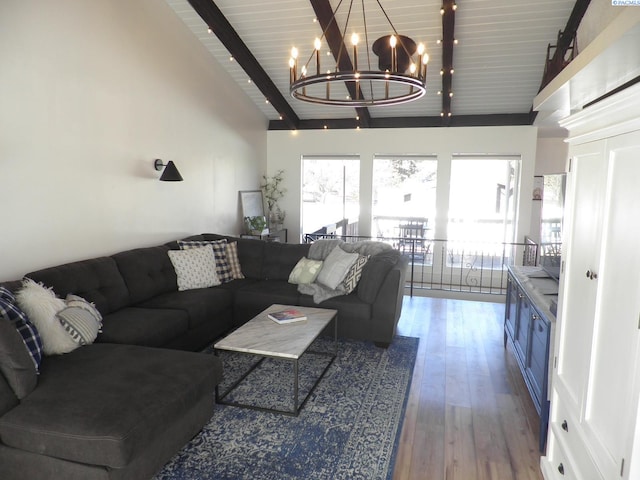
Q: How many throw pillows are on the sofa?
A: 9